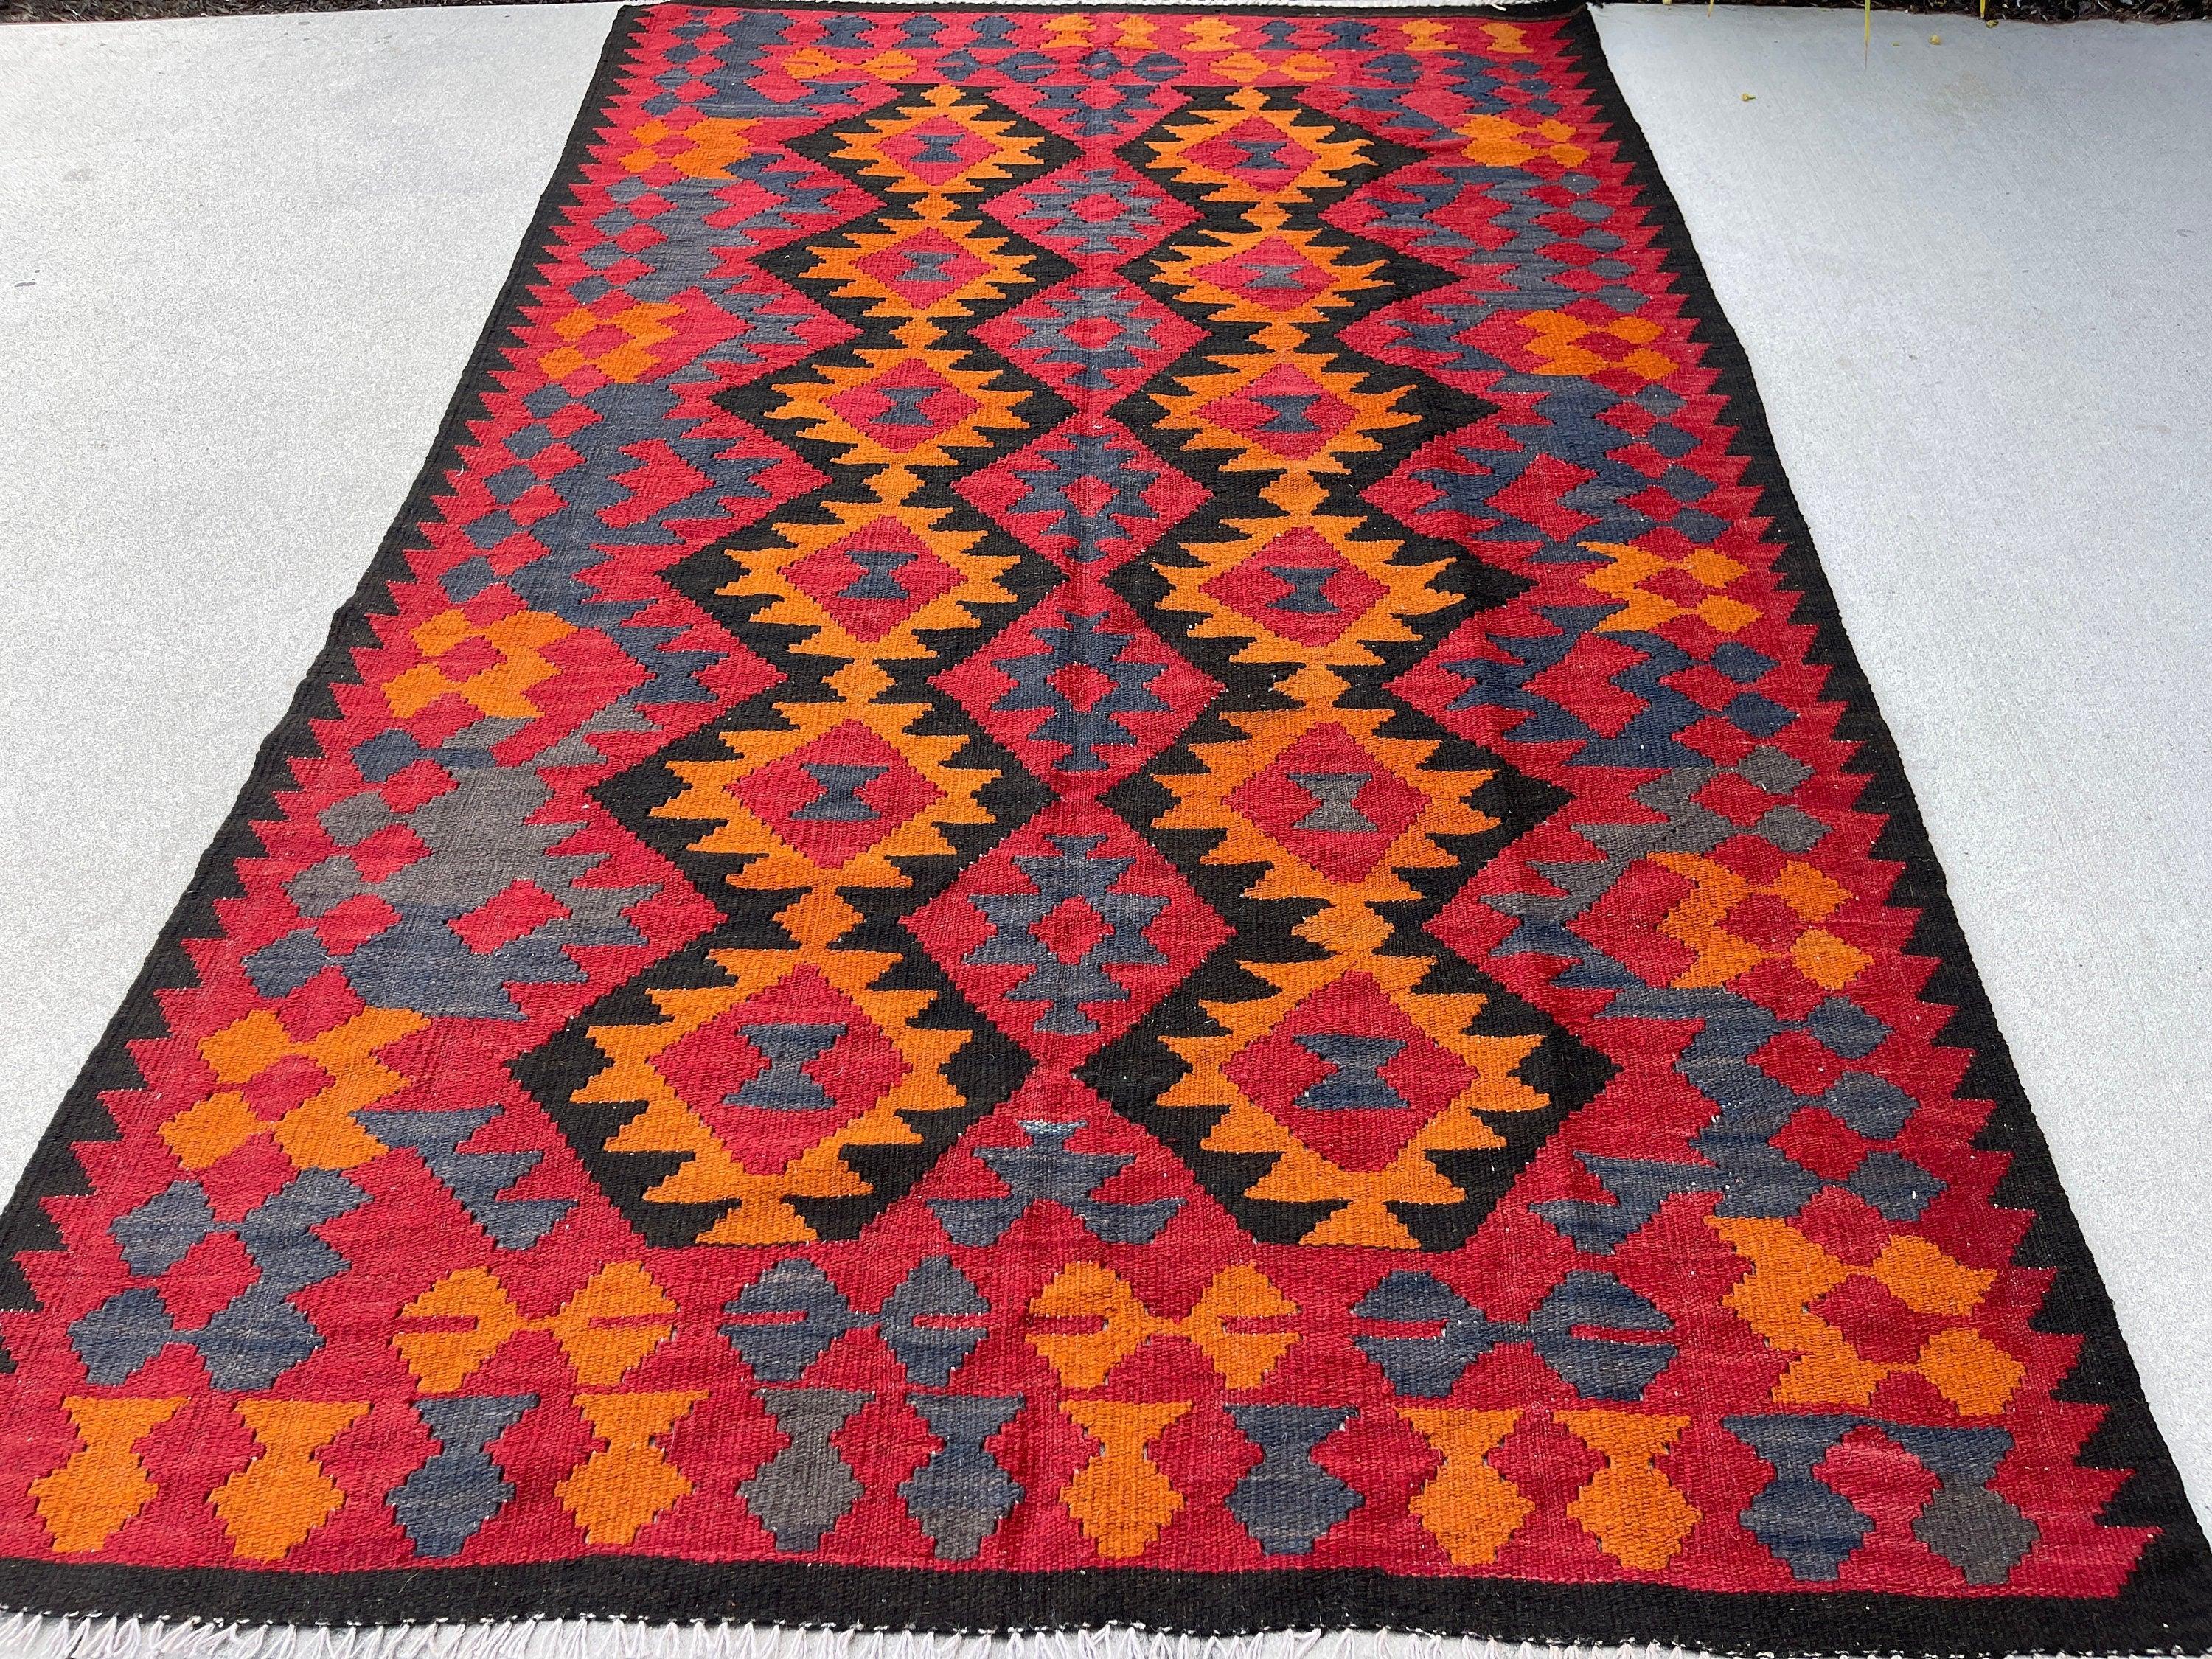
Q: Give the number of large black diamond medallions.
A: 12